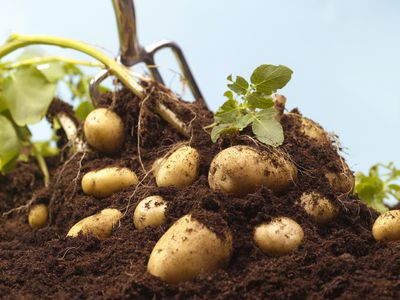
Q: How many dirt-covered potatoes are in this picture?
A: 13